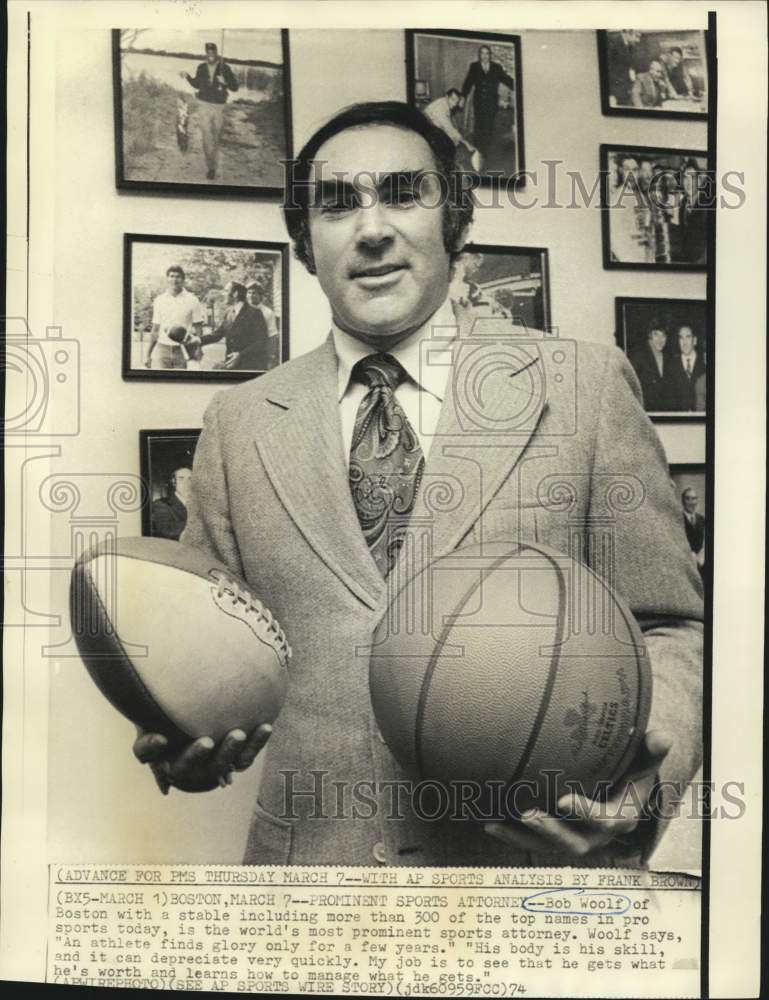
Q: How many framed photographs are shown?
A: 9